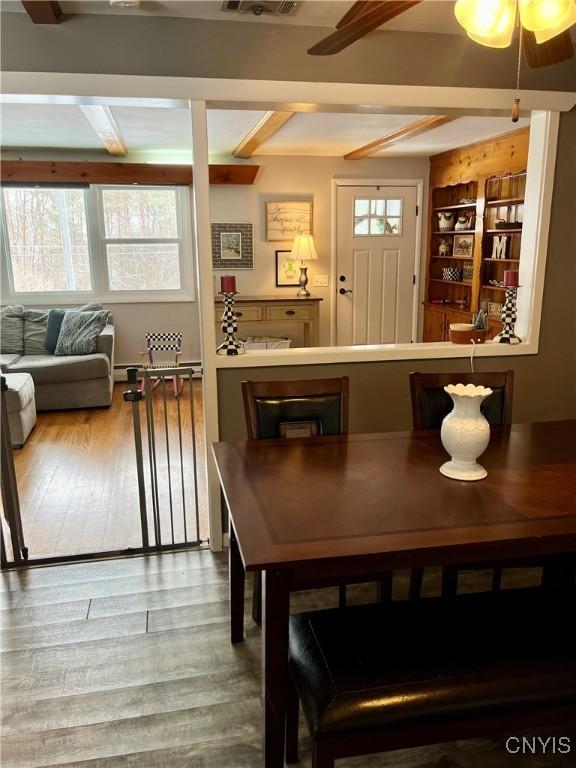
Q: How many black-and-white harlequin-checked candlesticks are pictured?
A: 2